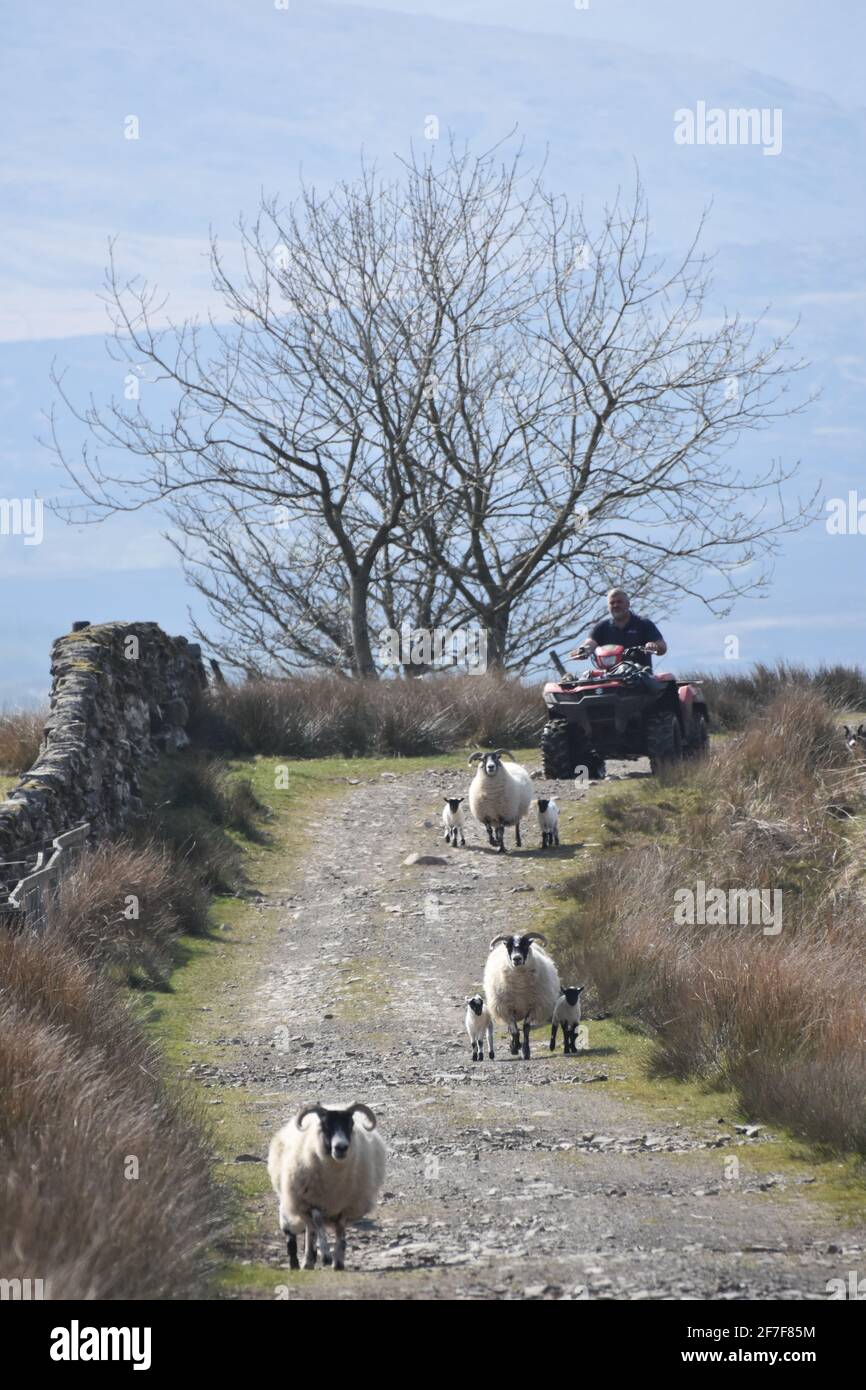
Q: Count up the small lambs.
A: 4